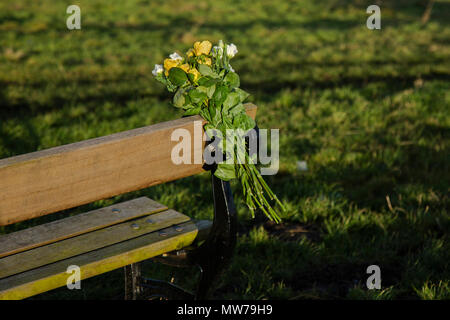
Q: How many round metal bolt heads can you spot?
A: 5